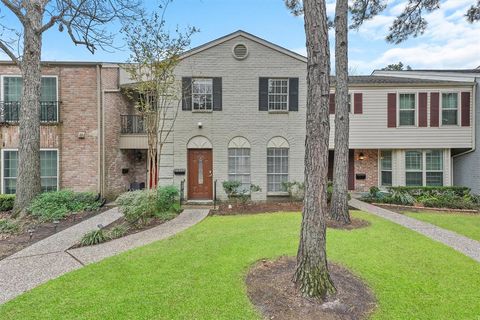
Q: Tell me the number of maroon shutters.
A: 6